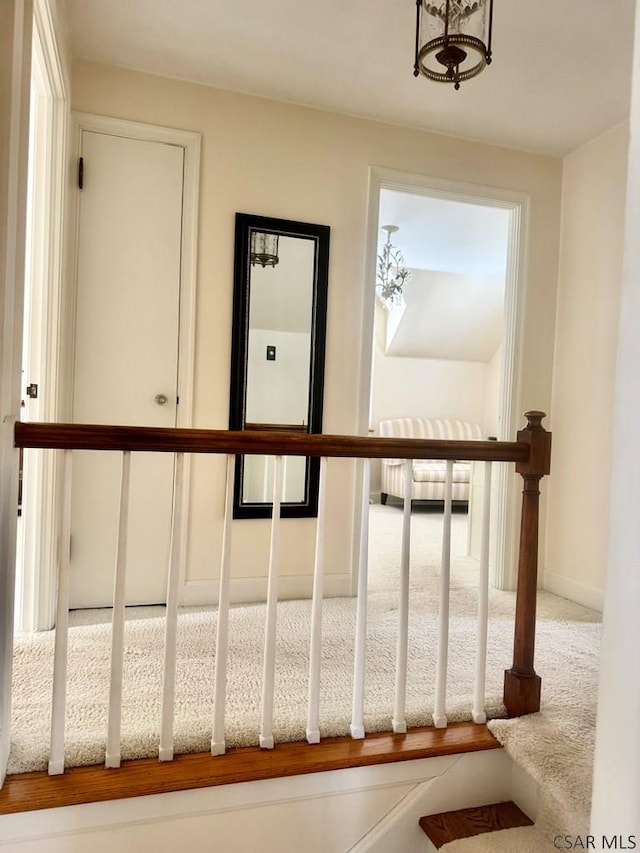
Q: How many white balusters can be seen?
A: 10